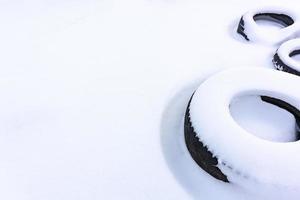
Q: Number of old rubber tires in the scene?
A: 3